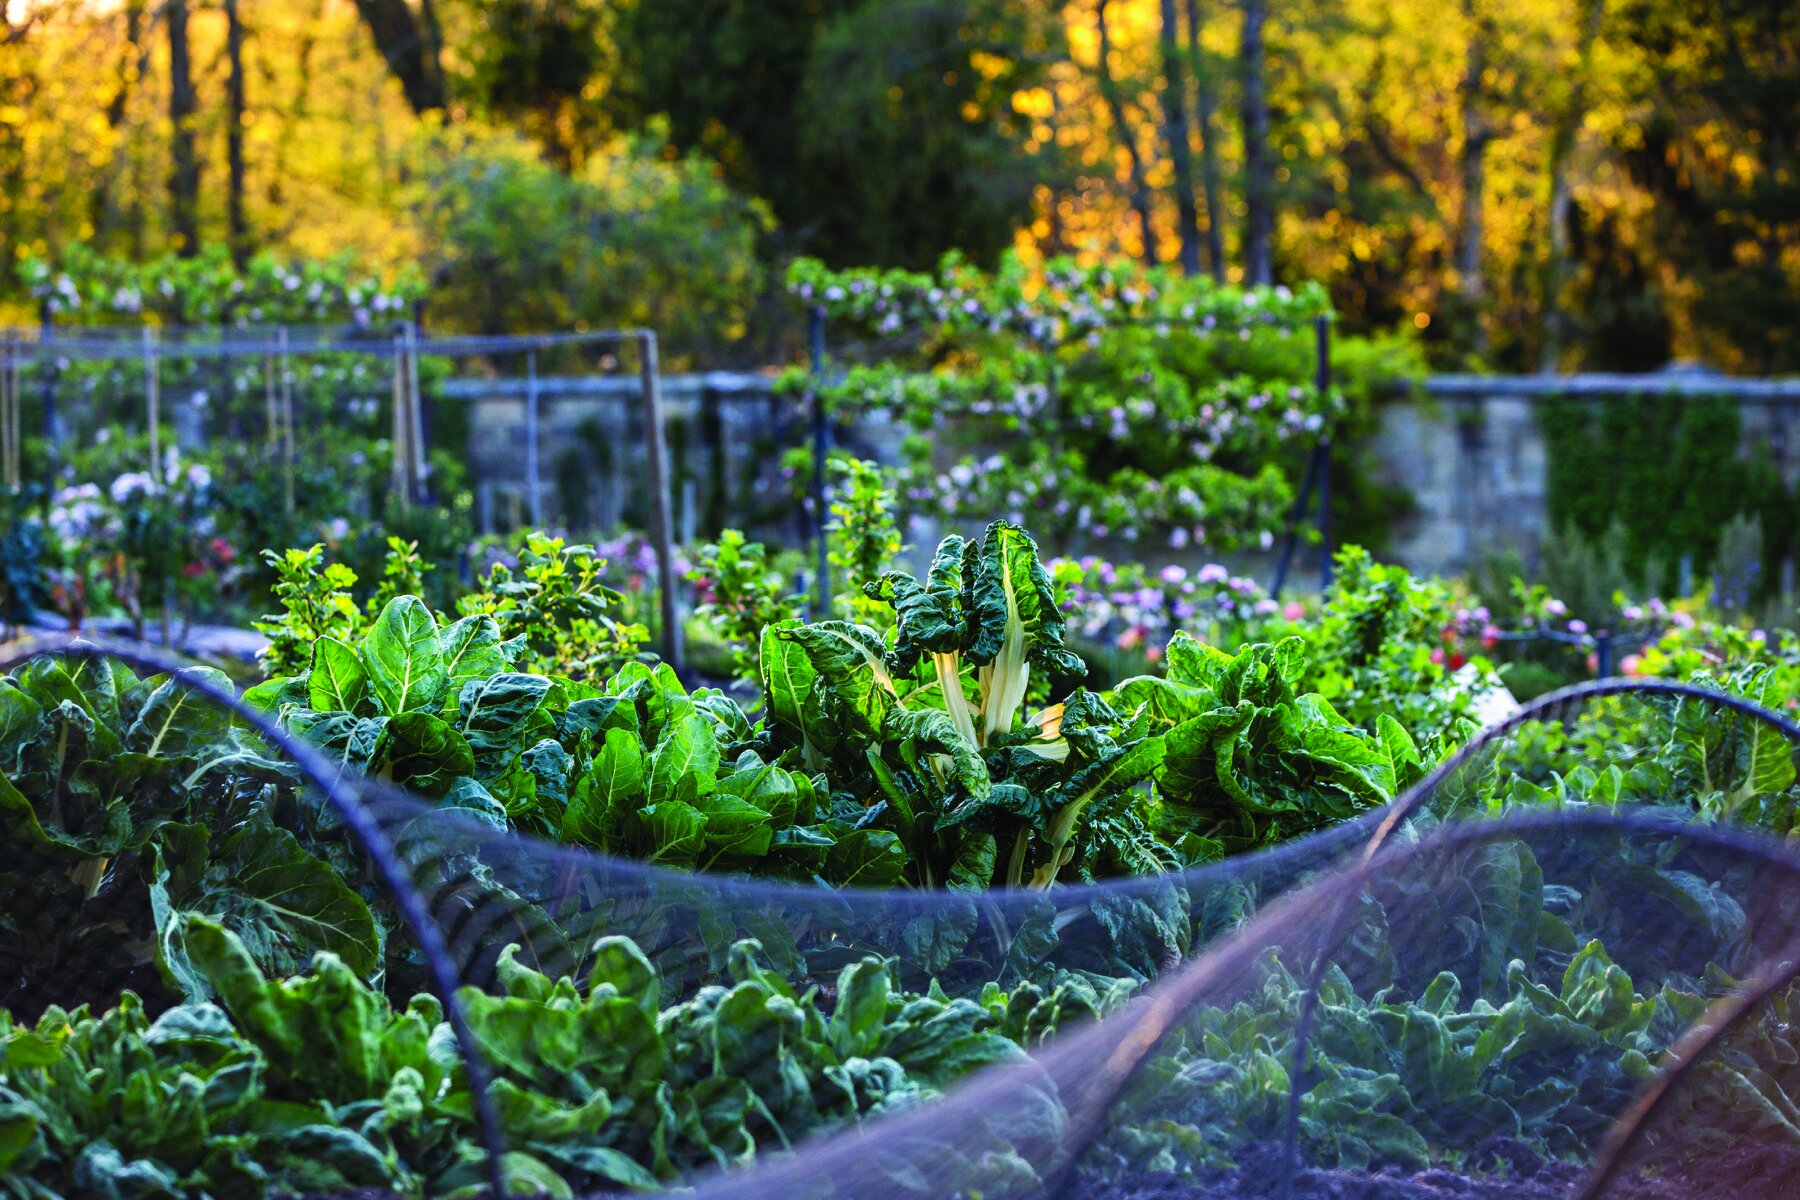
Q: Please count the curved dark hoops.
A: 4